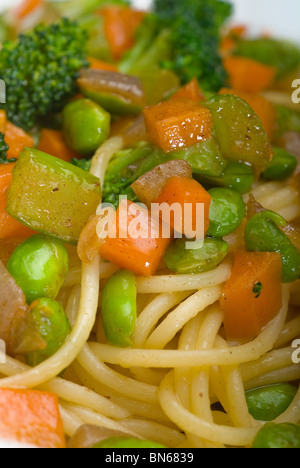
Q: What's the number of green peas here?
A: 12